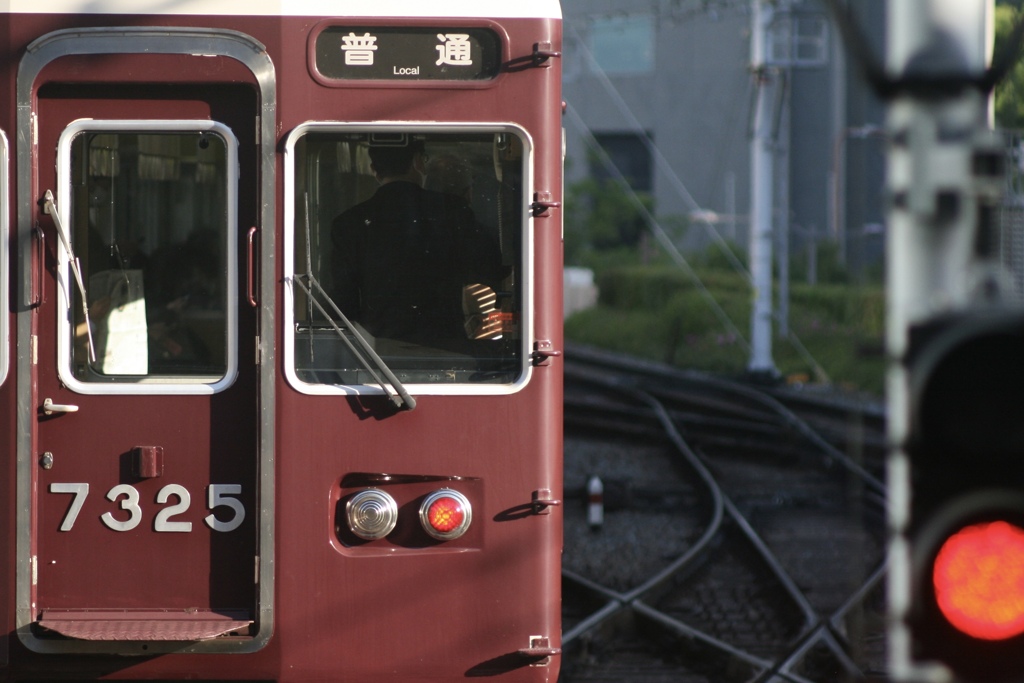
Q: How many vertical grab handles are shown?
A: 2